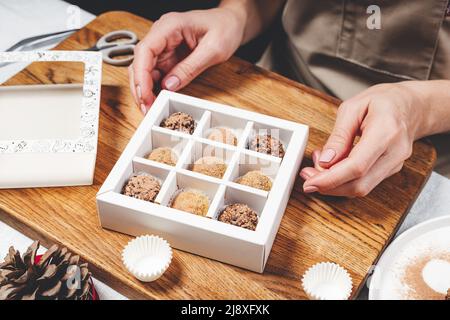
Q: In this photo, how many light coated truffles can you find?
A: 5